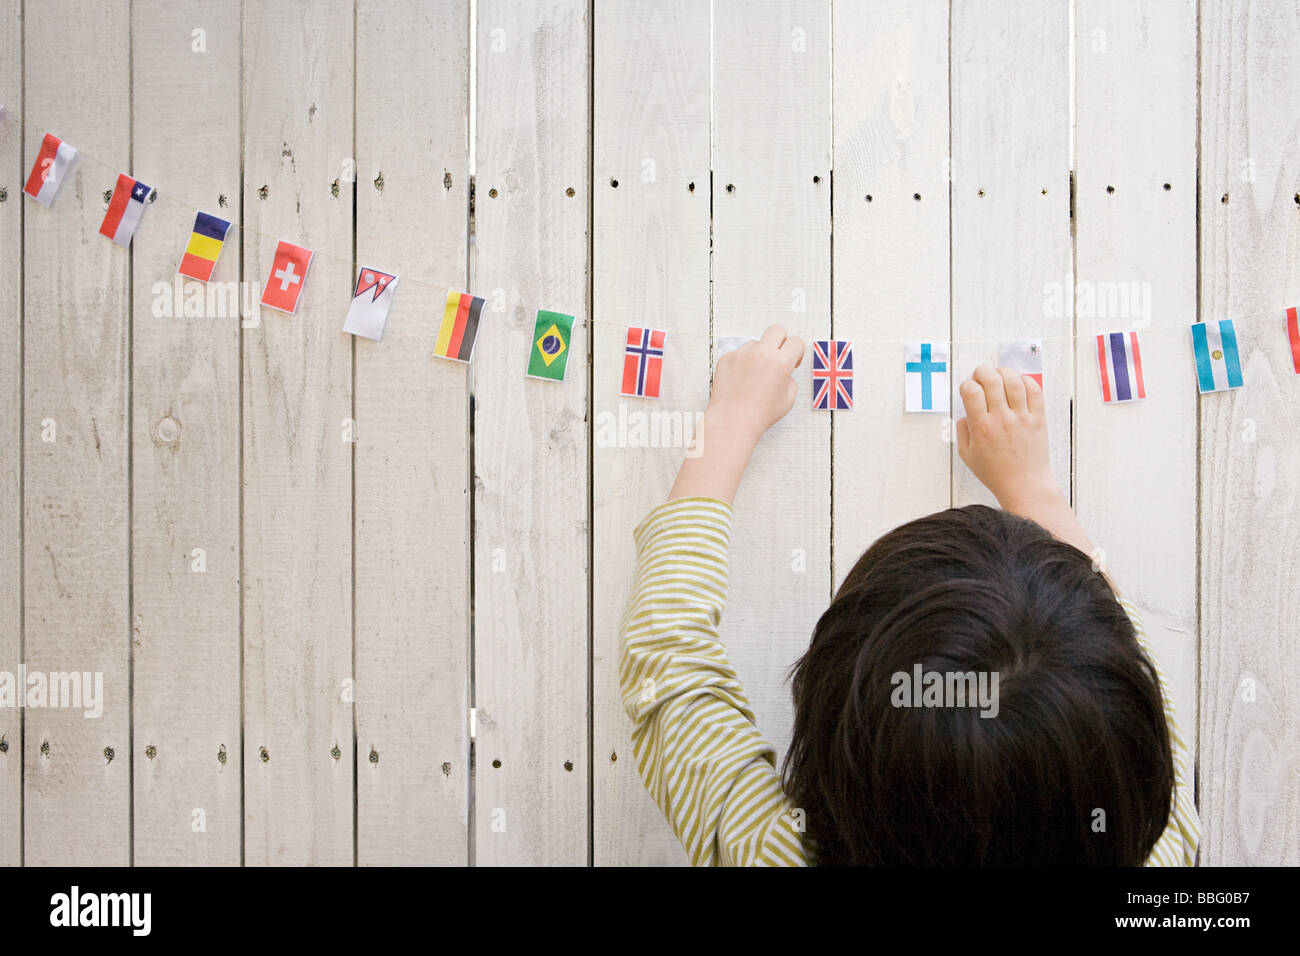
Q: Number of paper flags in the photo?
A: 15